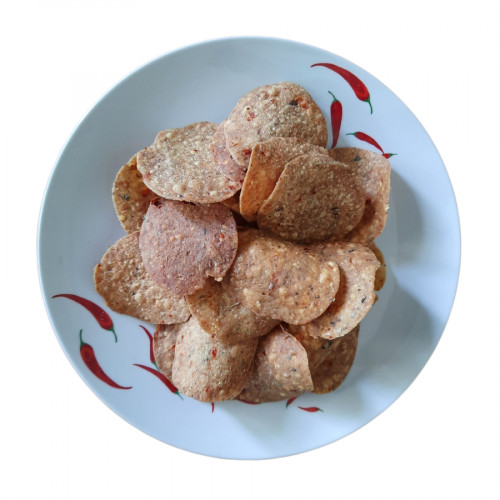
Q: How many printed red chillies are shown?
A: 12